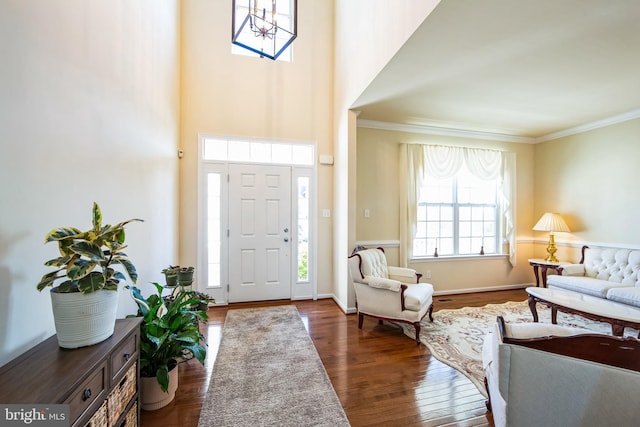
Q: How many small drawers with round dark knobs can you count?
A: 2